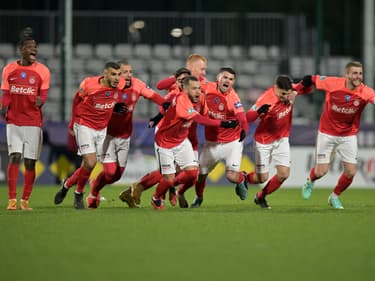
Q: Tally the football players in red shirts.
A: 9